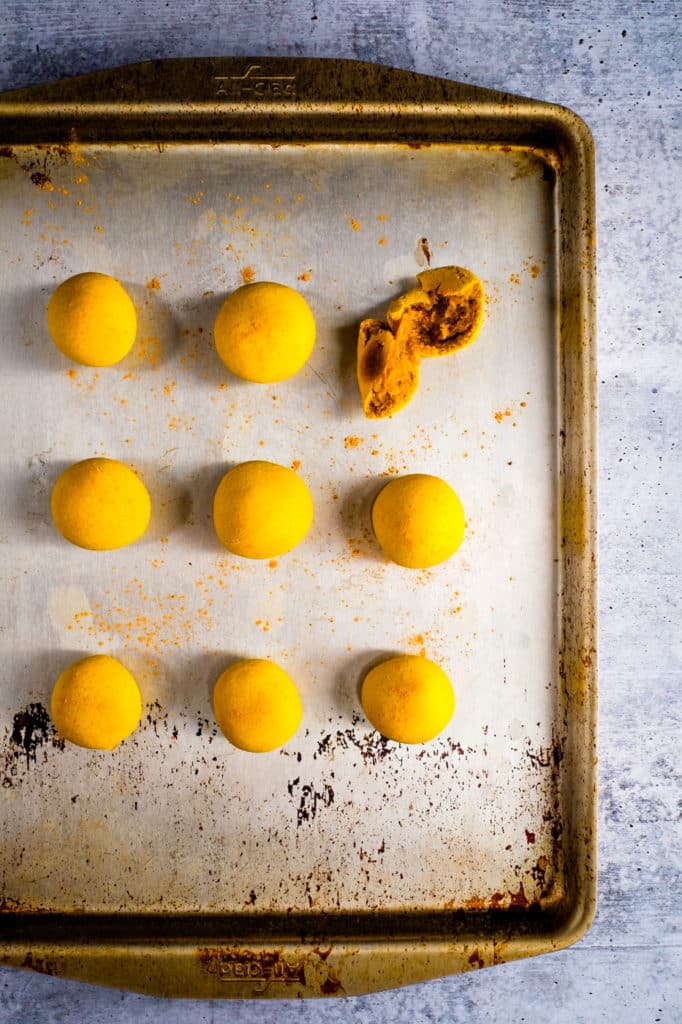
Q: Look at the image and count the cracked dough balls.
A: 1